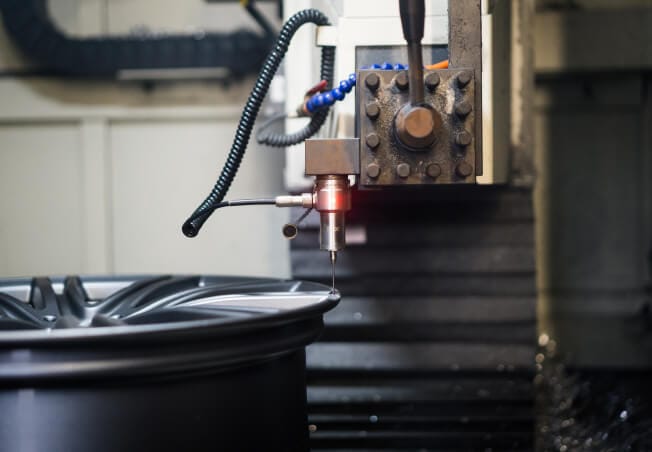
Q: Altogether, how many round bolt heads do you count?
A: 12